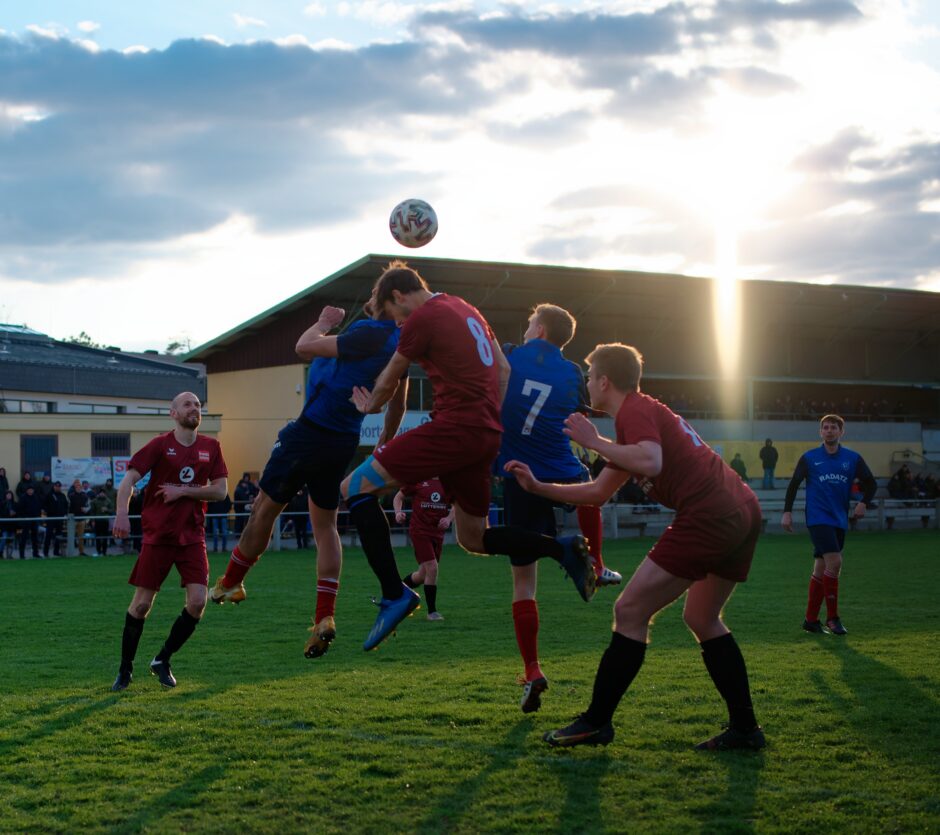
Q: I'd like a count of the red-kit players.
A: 4